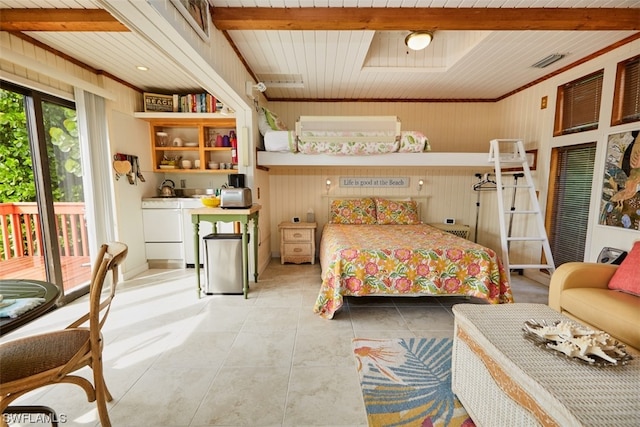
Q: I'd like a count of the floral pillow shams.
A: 2